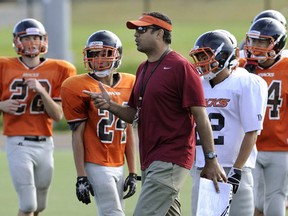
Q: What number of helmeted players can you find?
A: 6